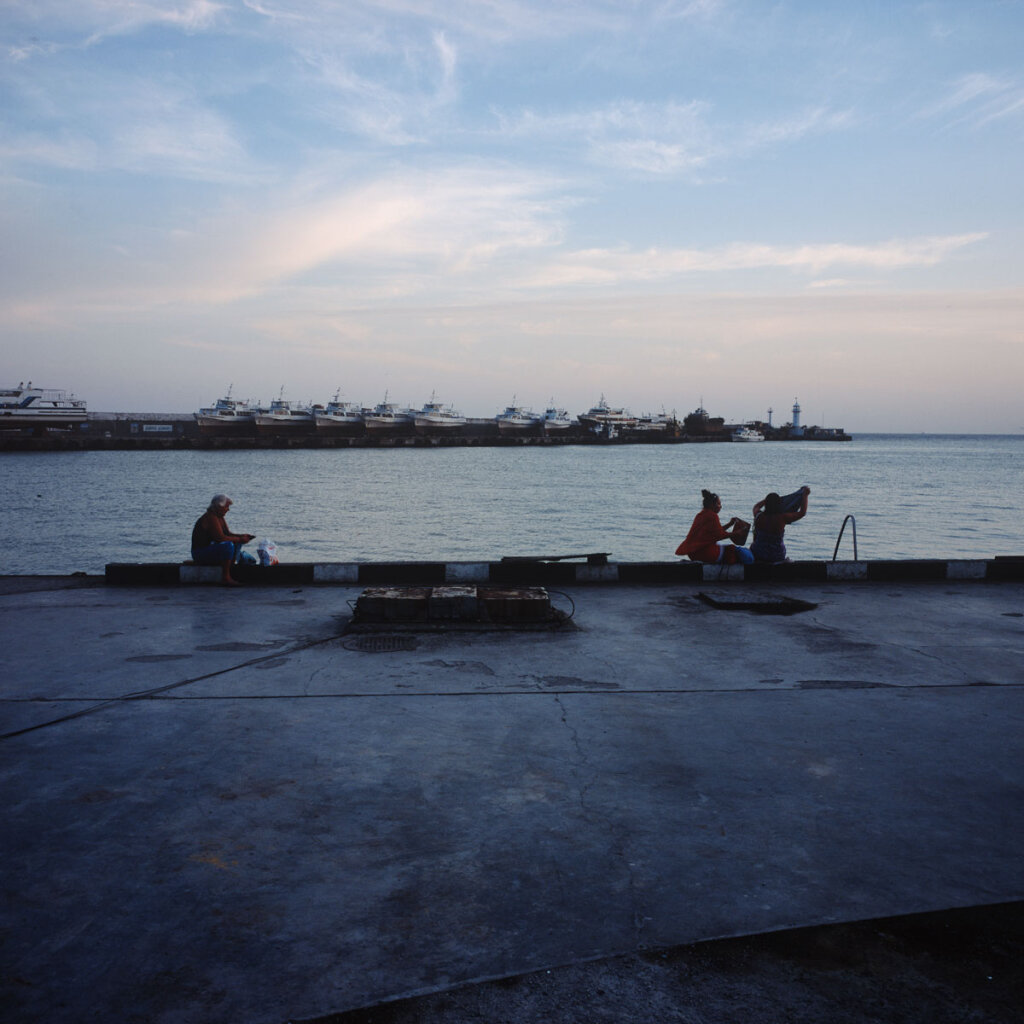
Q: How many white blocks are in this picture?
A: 7